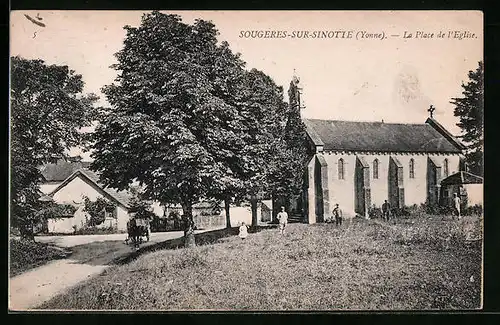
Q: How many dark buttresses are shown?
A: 4